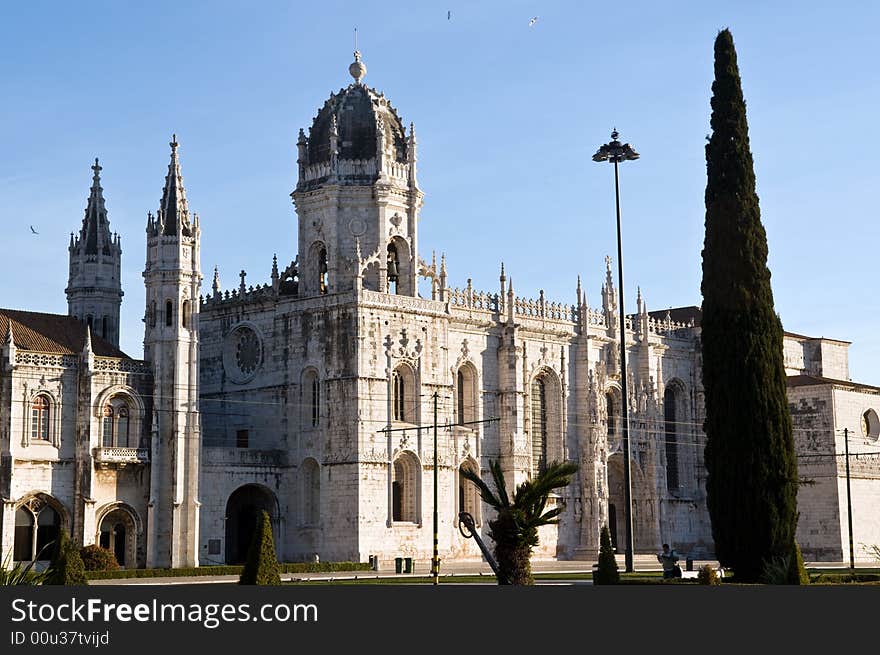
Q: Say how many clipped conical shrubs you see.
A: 4